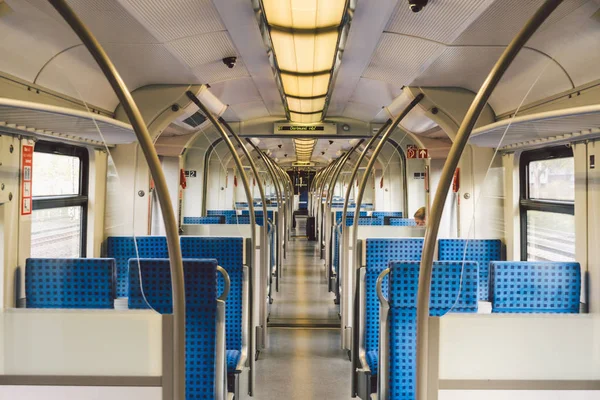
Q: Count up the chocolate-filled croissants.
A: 0